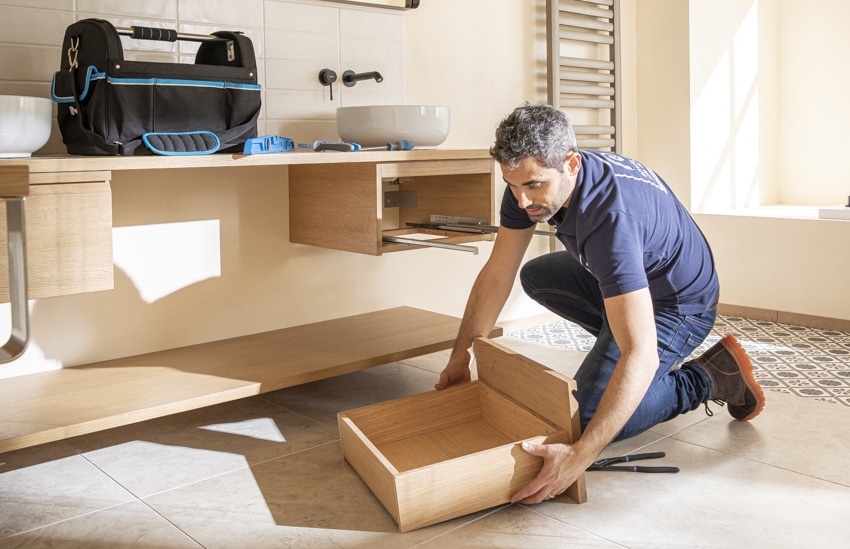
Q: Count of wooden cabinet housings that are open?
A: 1